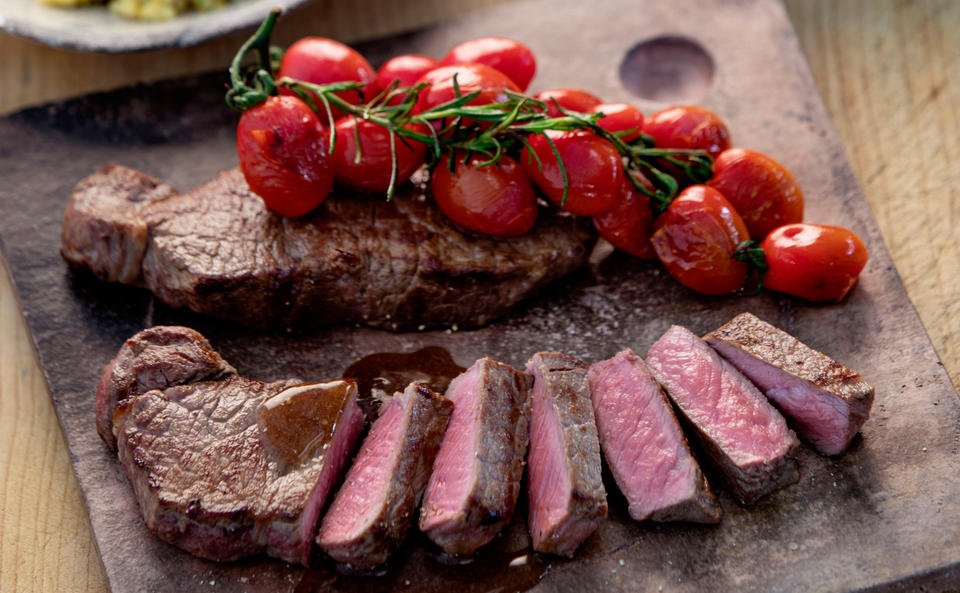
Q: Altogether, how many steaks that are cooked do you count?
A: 2